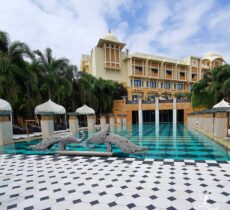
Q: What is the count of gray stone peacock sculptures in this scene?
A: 2